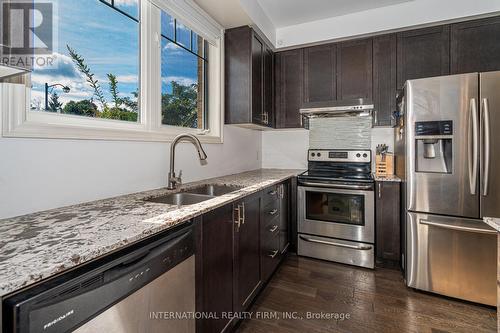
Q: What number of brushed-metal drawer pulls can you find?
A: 4